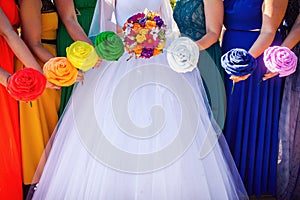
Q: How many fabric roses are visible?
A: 7